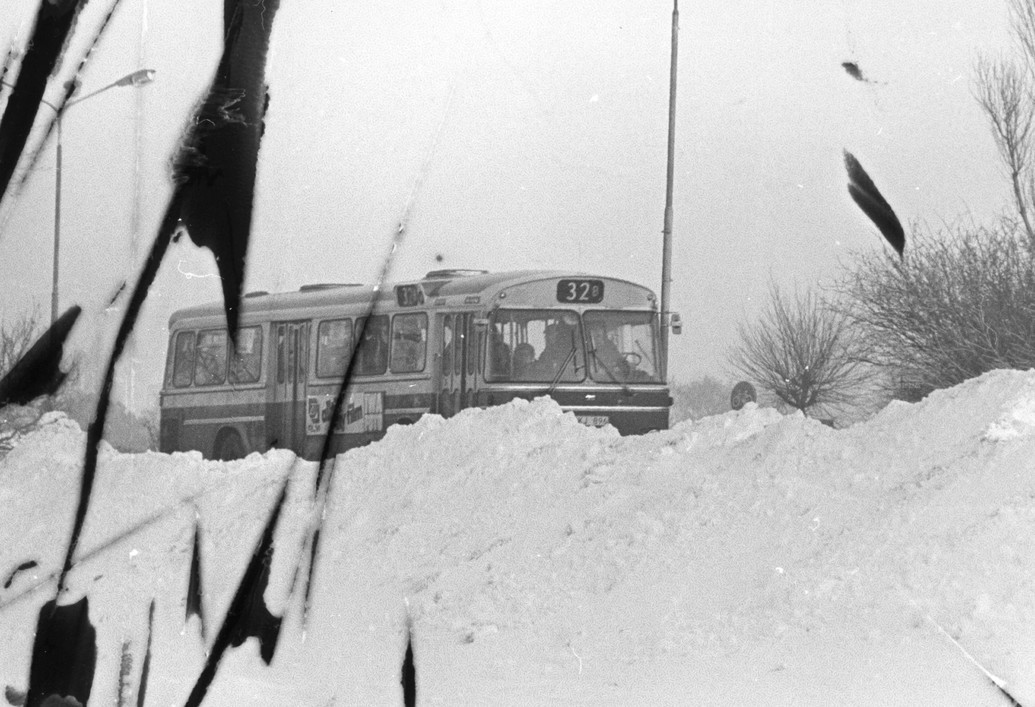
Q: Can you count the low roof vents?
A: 3